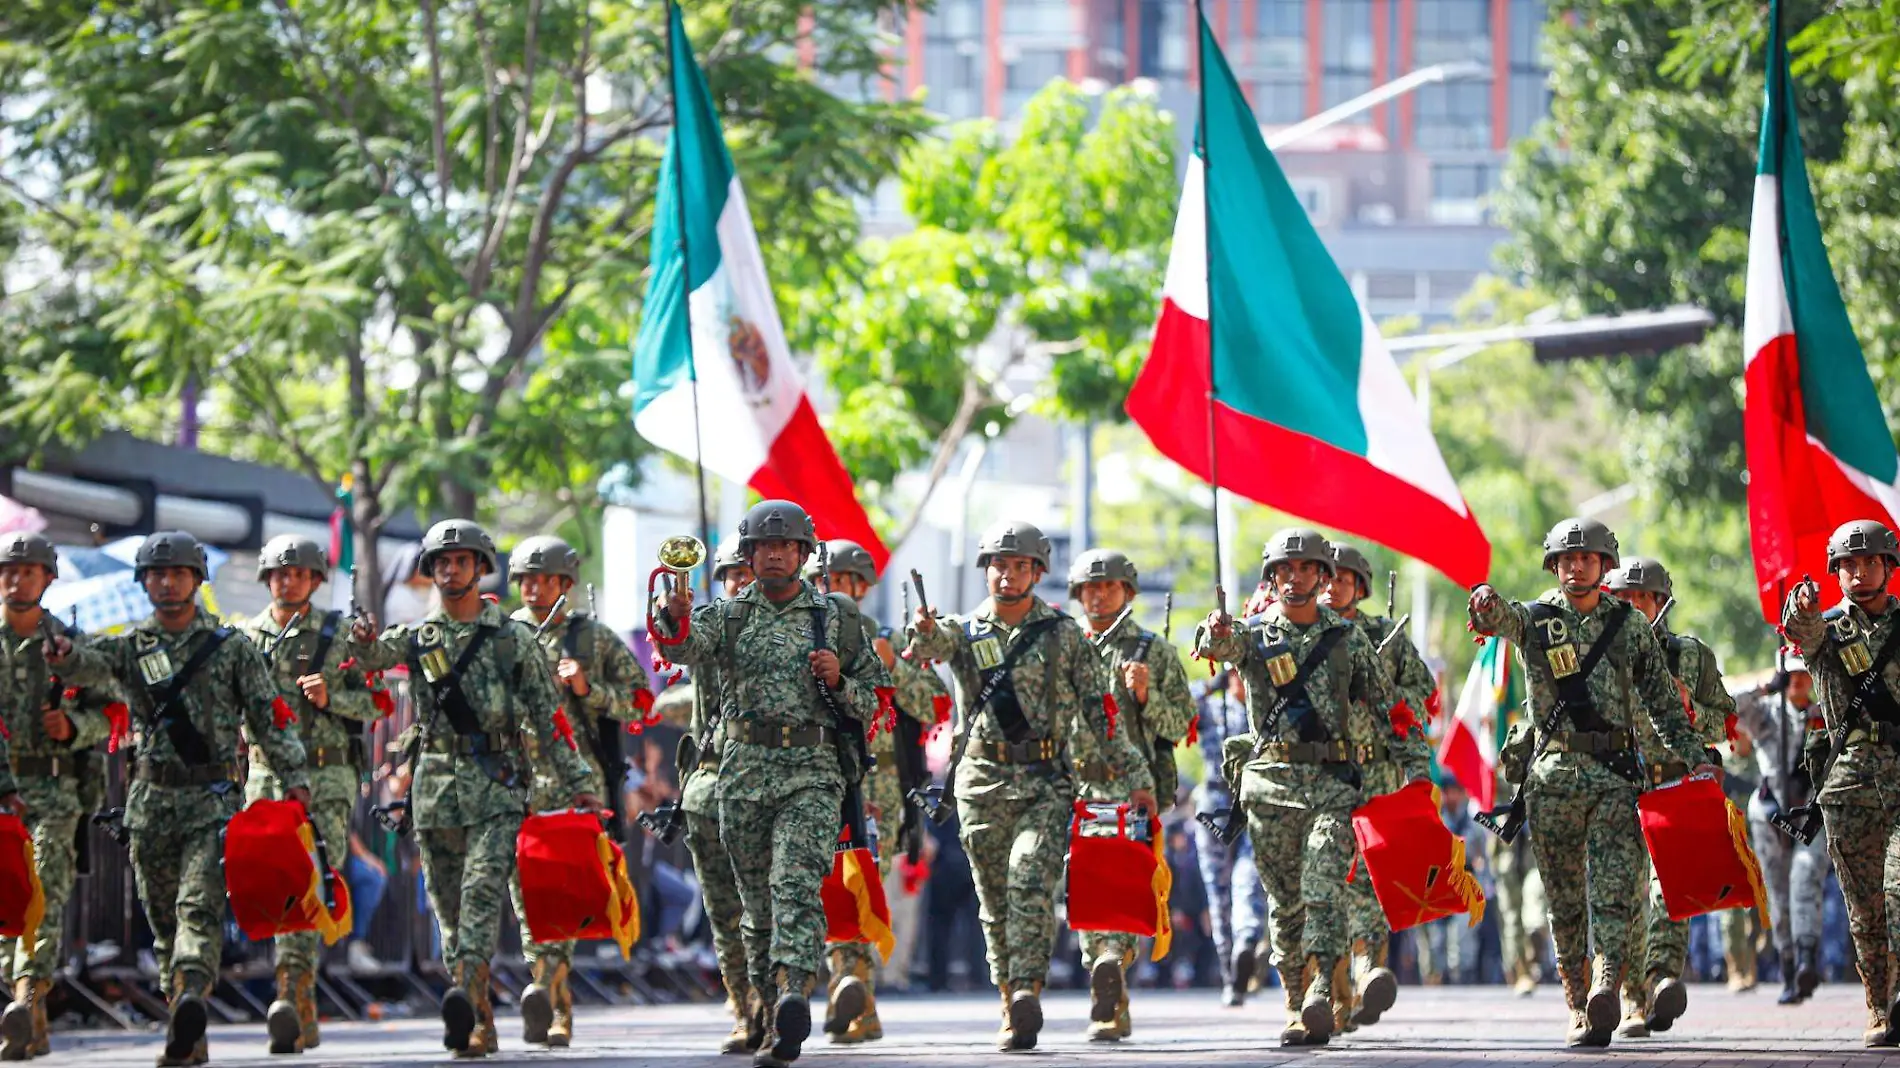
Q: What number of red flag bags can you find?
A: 7